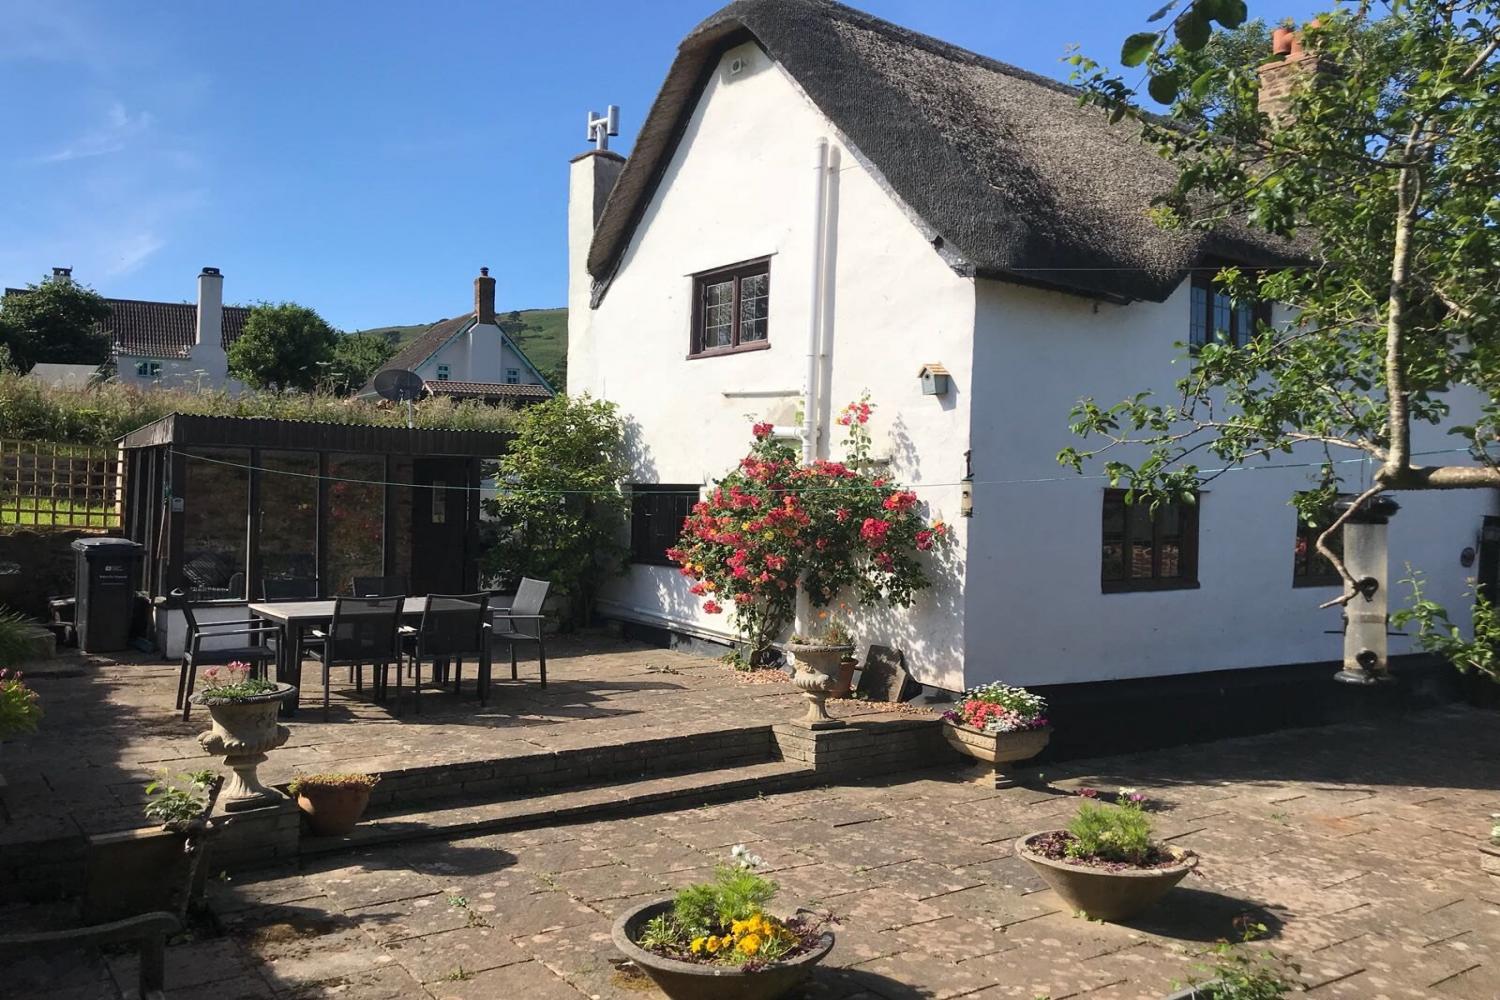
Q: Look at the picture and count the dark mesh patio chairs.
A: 6